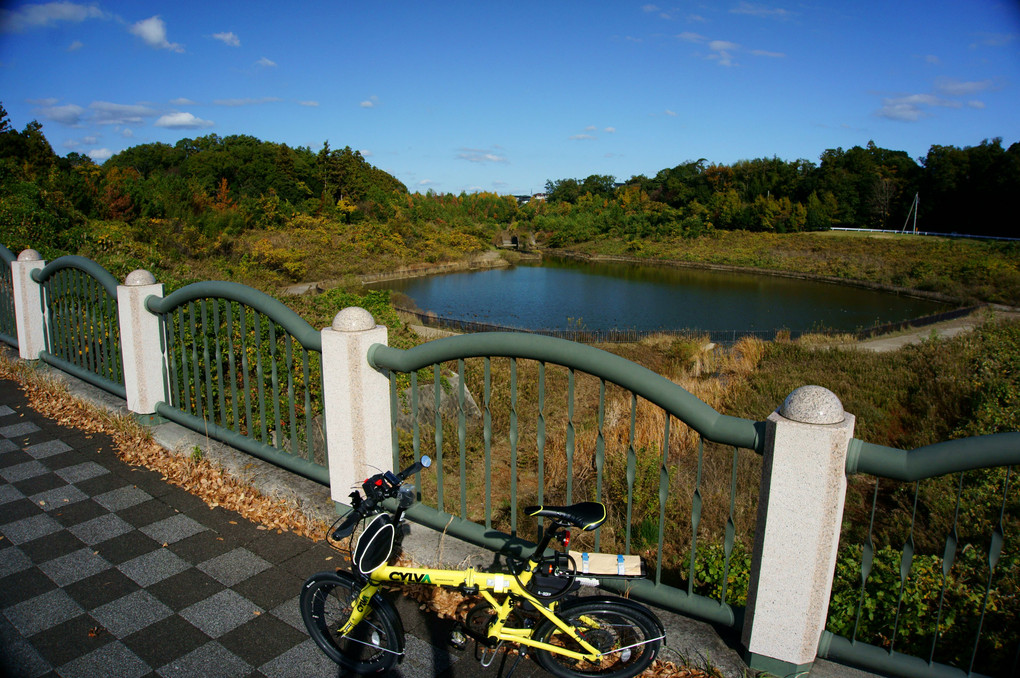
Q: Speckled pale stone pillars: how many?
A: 4